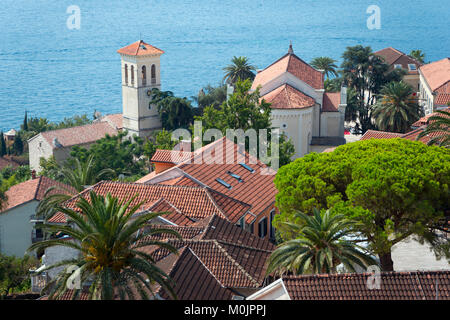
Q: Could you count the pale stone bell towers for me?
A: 1